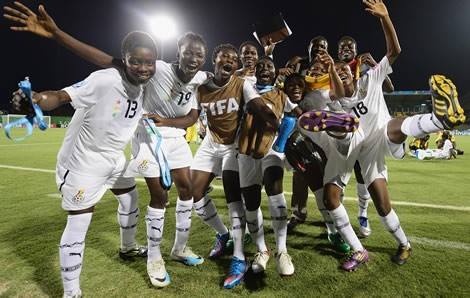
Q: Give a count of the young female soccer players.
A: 10